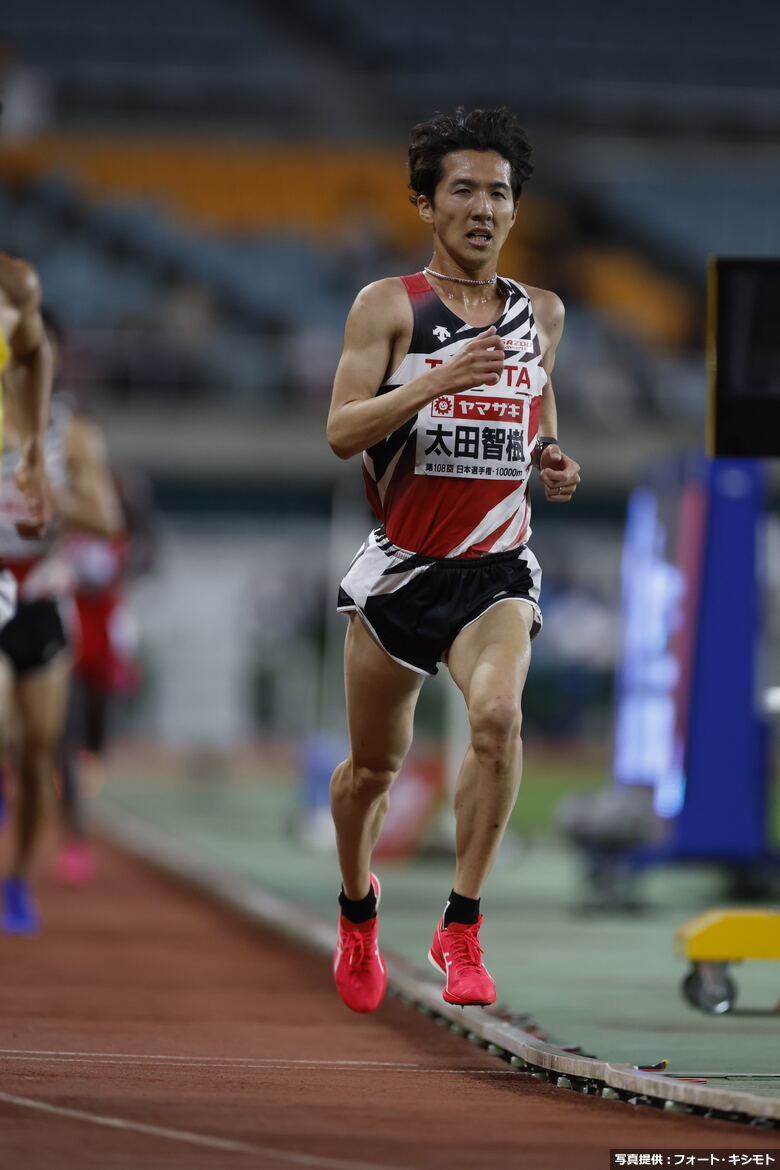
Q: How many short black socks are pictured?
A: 2